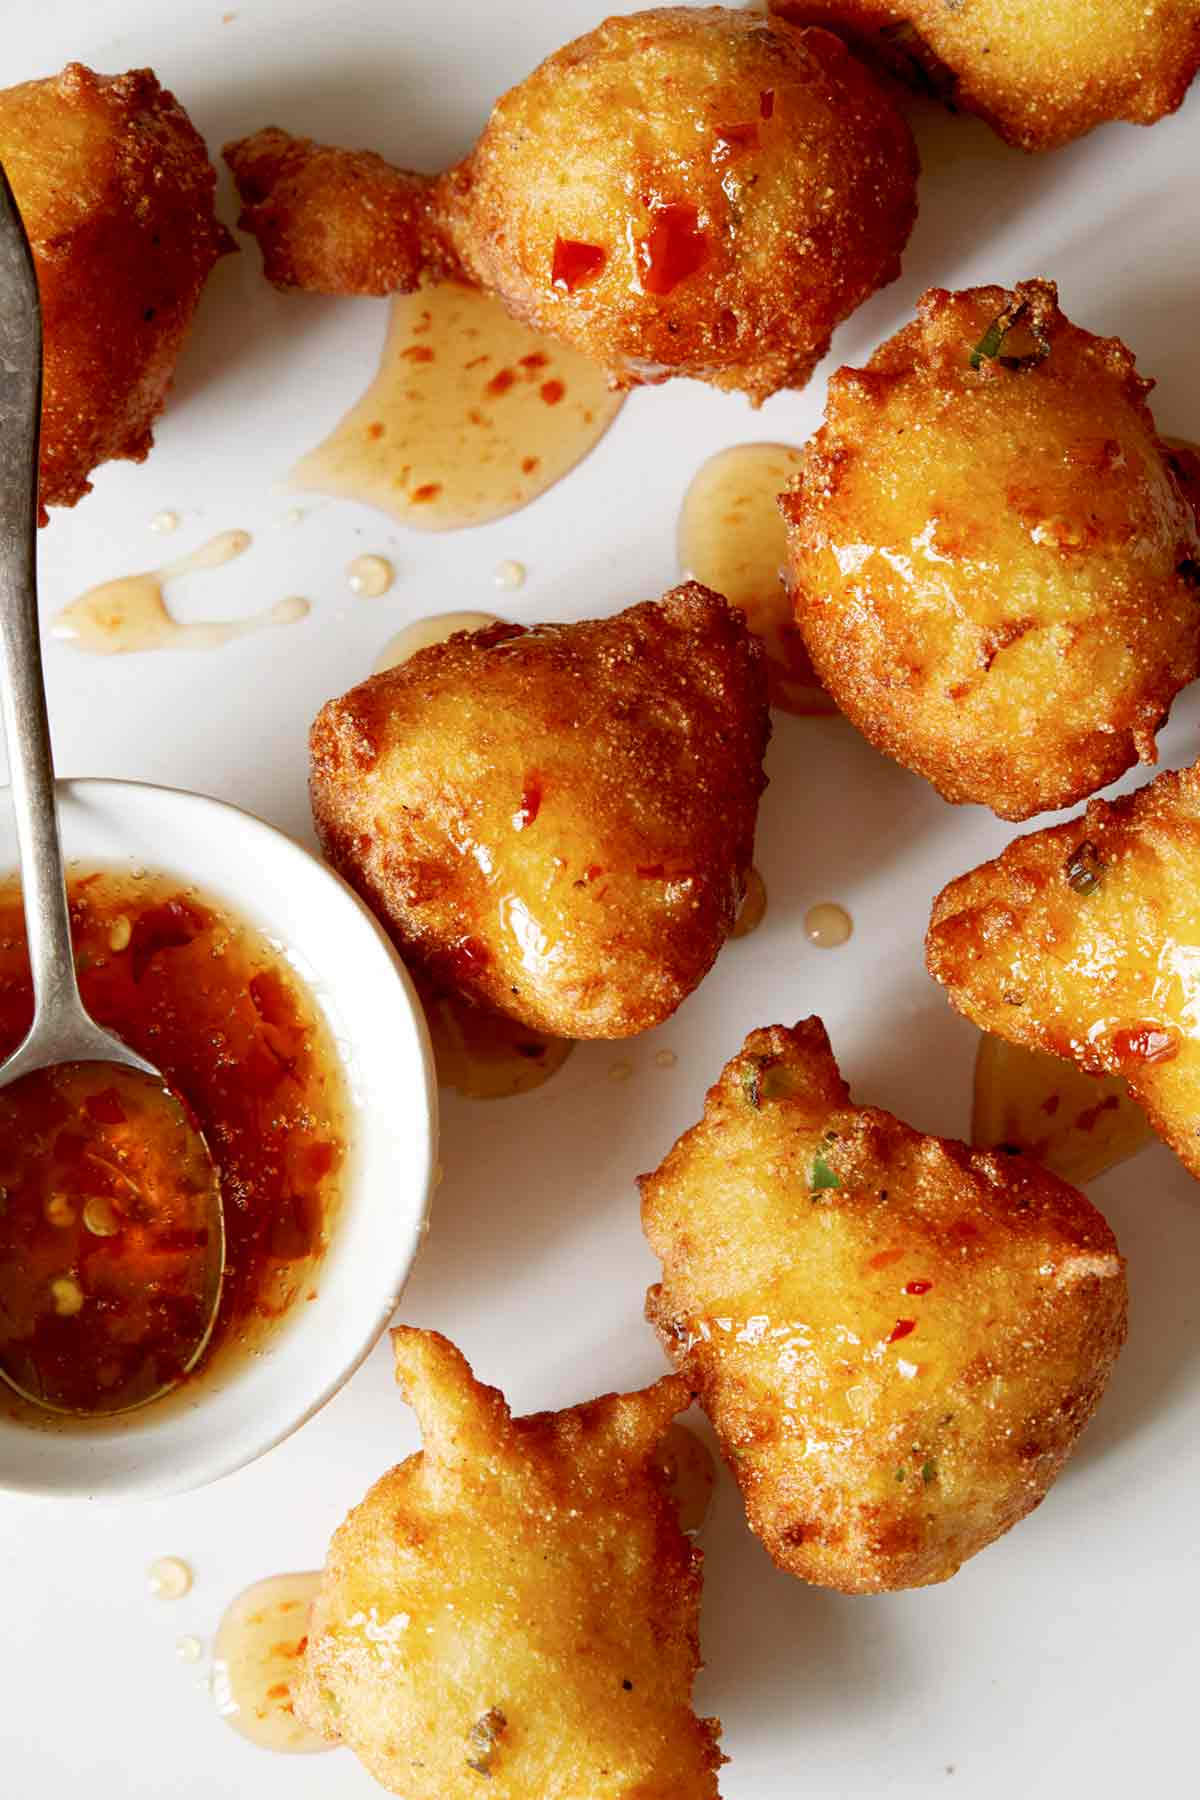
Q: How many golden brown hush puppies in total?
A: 8